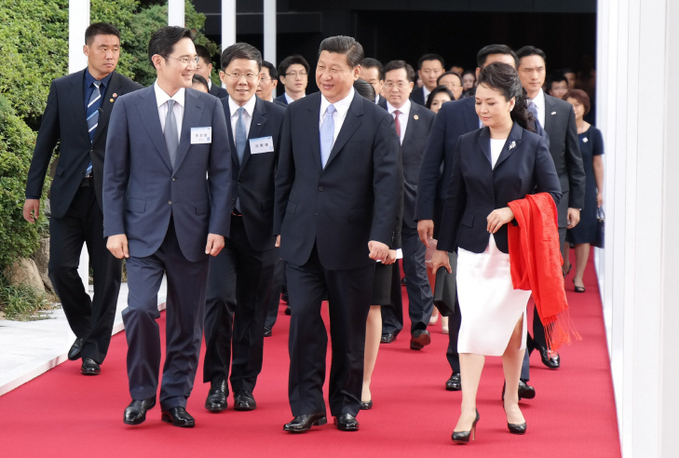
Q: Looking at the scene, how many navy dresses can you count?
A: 1